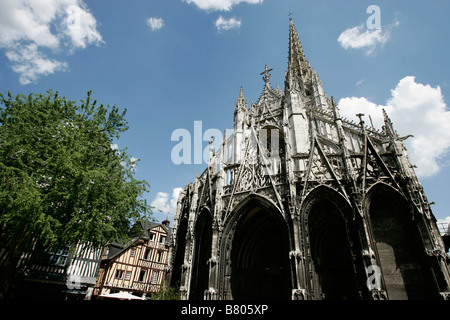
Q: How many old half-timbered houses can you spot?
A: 2